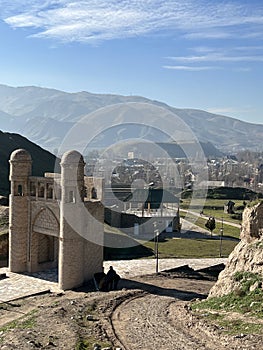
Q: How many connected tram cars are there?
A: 0